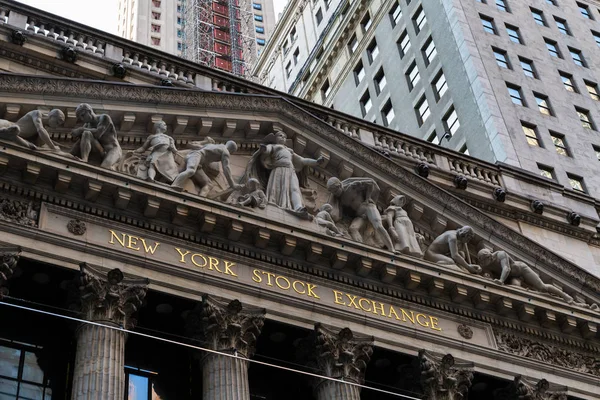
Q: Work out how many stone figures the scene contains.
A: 11